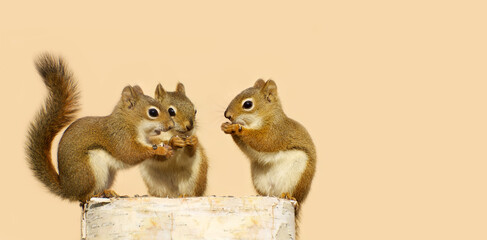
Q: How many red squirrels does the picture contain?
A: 3